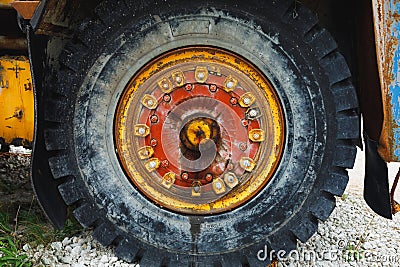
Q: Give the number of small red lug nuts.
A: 12